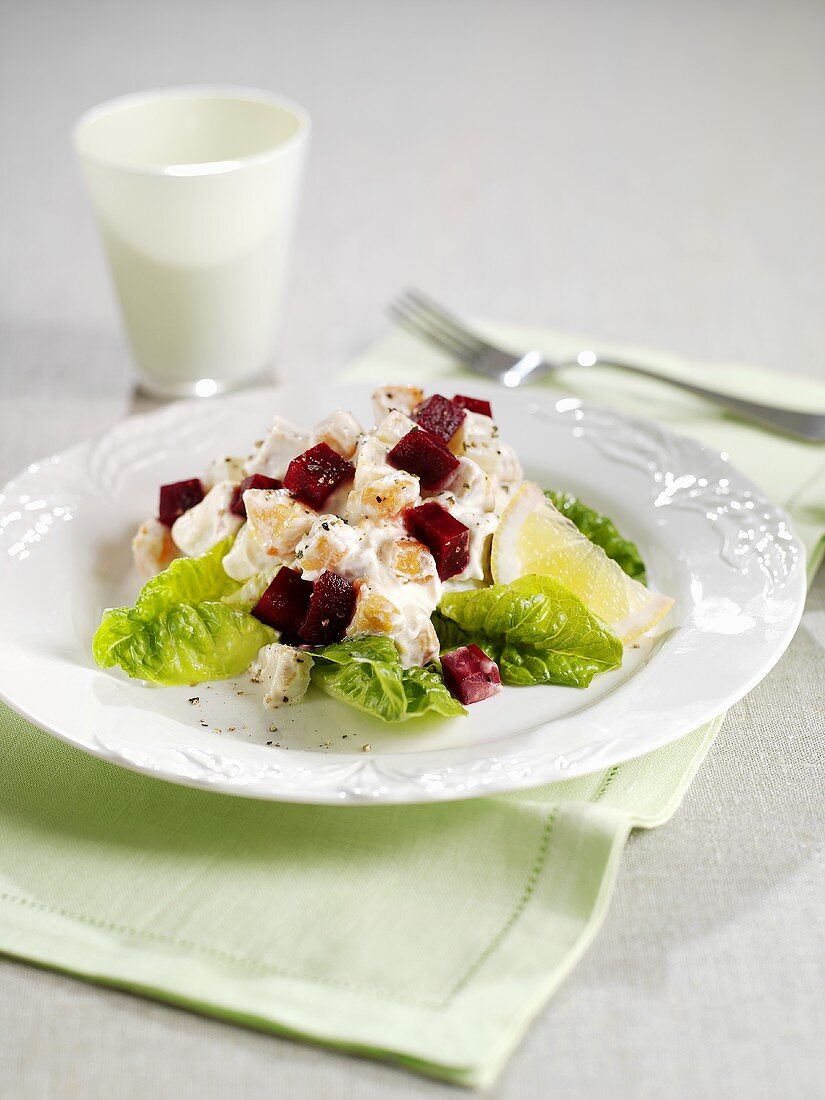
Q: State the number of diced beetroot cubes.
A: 10